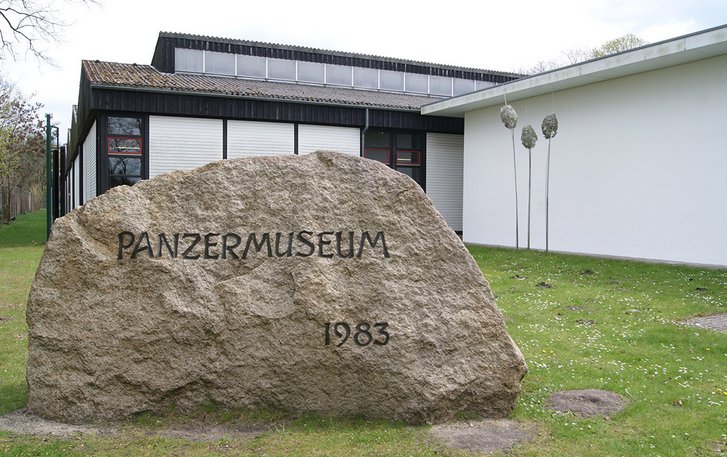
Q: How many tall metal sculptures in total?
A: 3